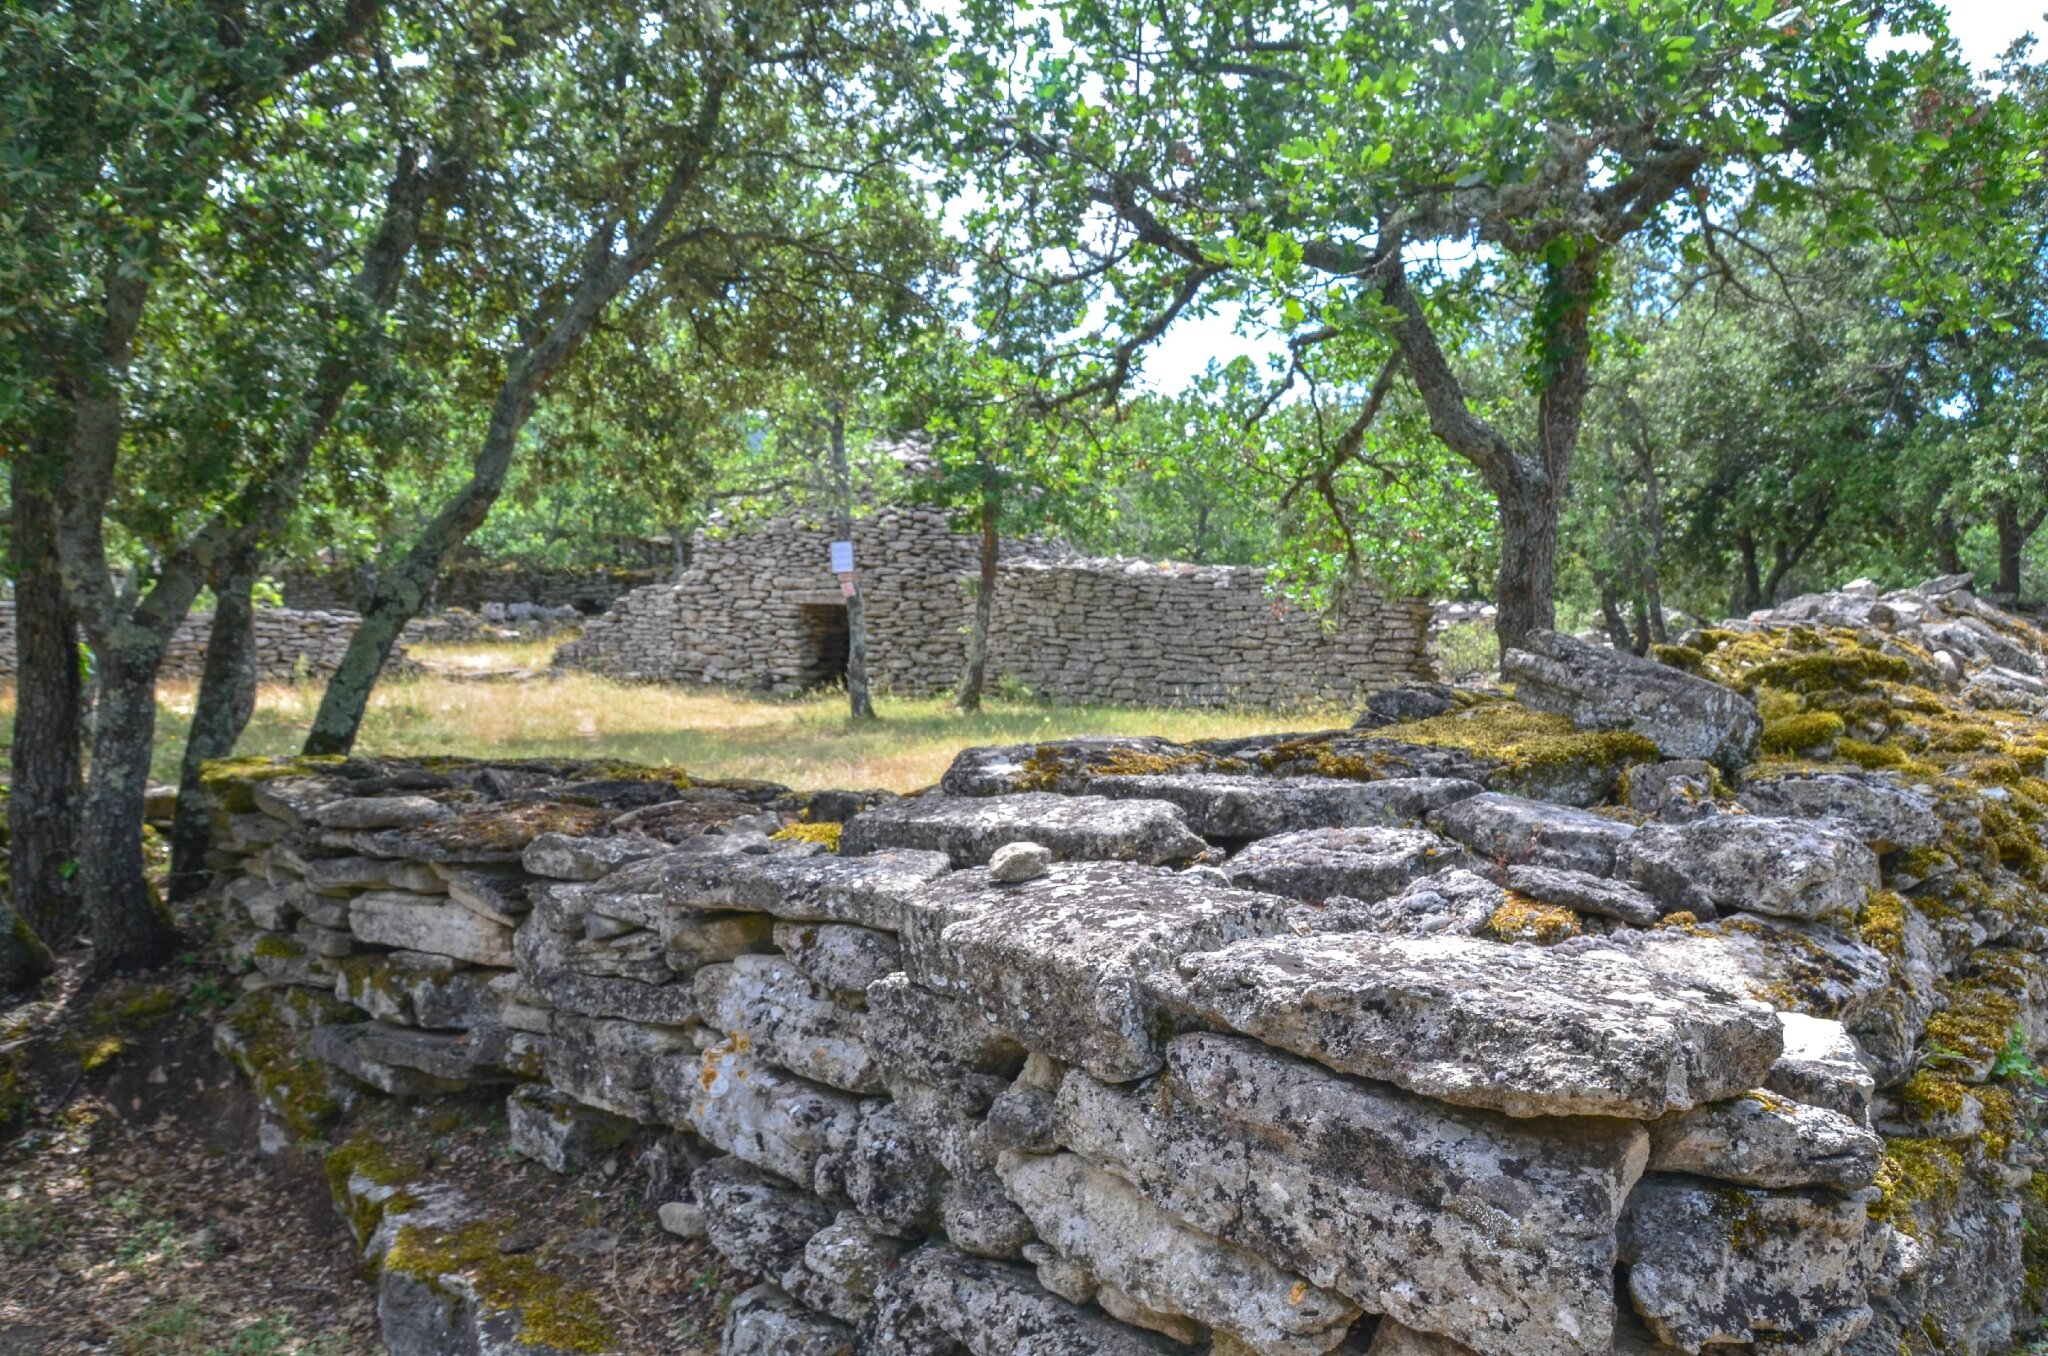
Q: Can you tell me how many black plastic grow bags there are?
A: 0